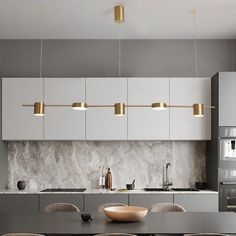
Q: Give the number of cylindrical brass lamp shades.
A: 5